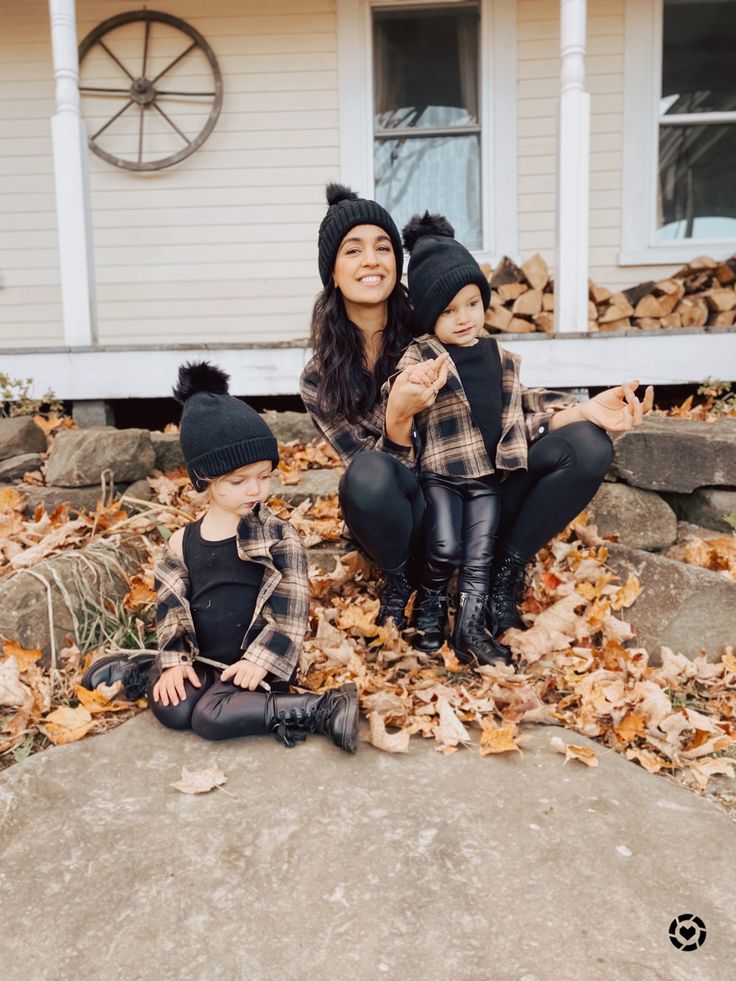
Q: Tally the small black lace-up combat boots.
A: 4